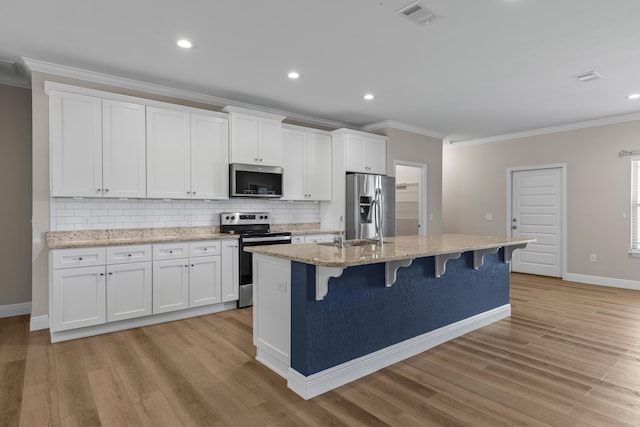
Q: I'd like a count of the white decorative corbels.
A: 5